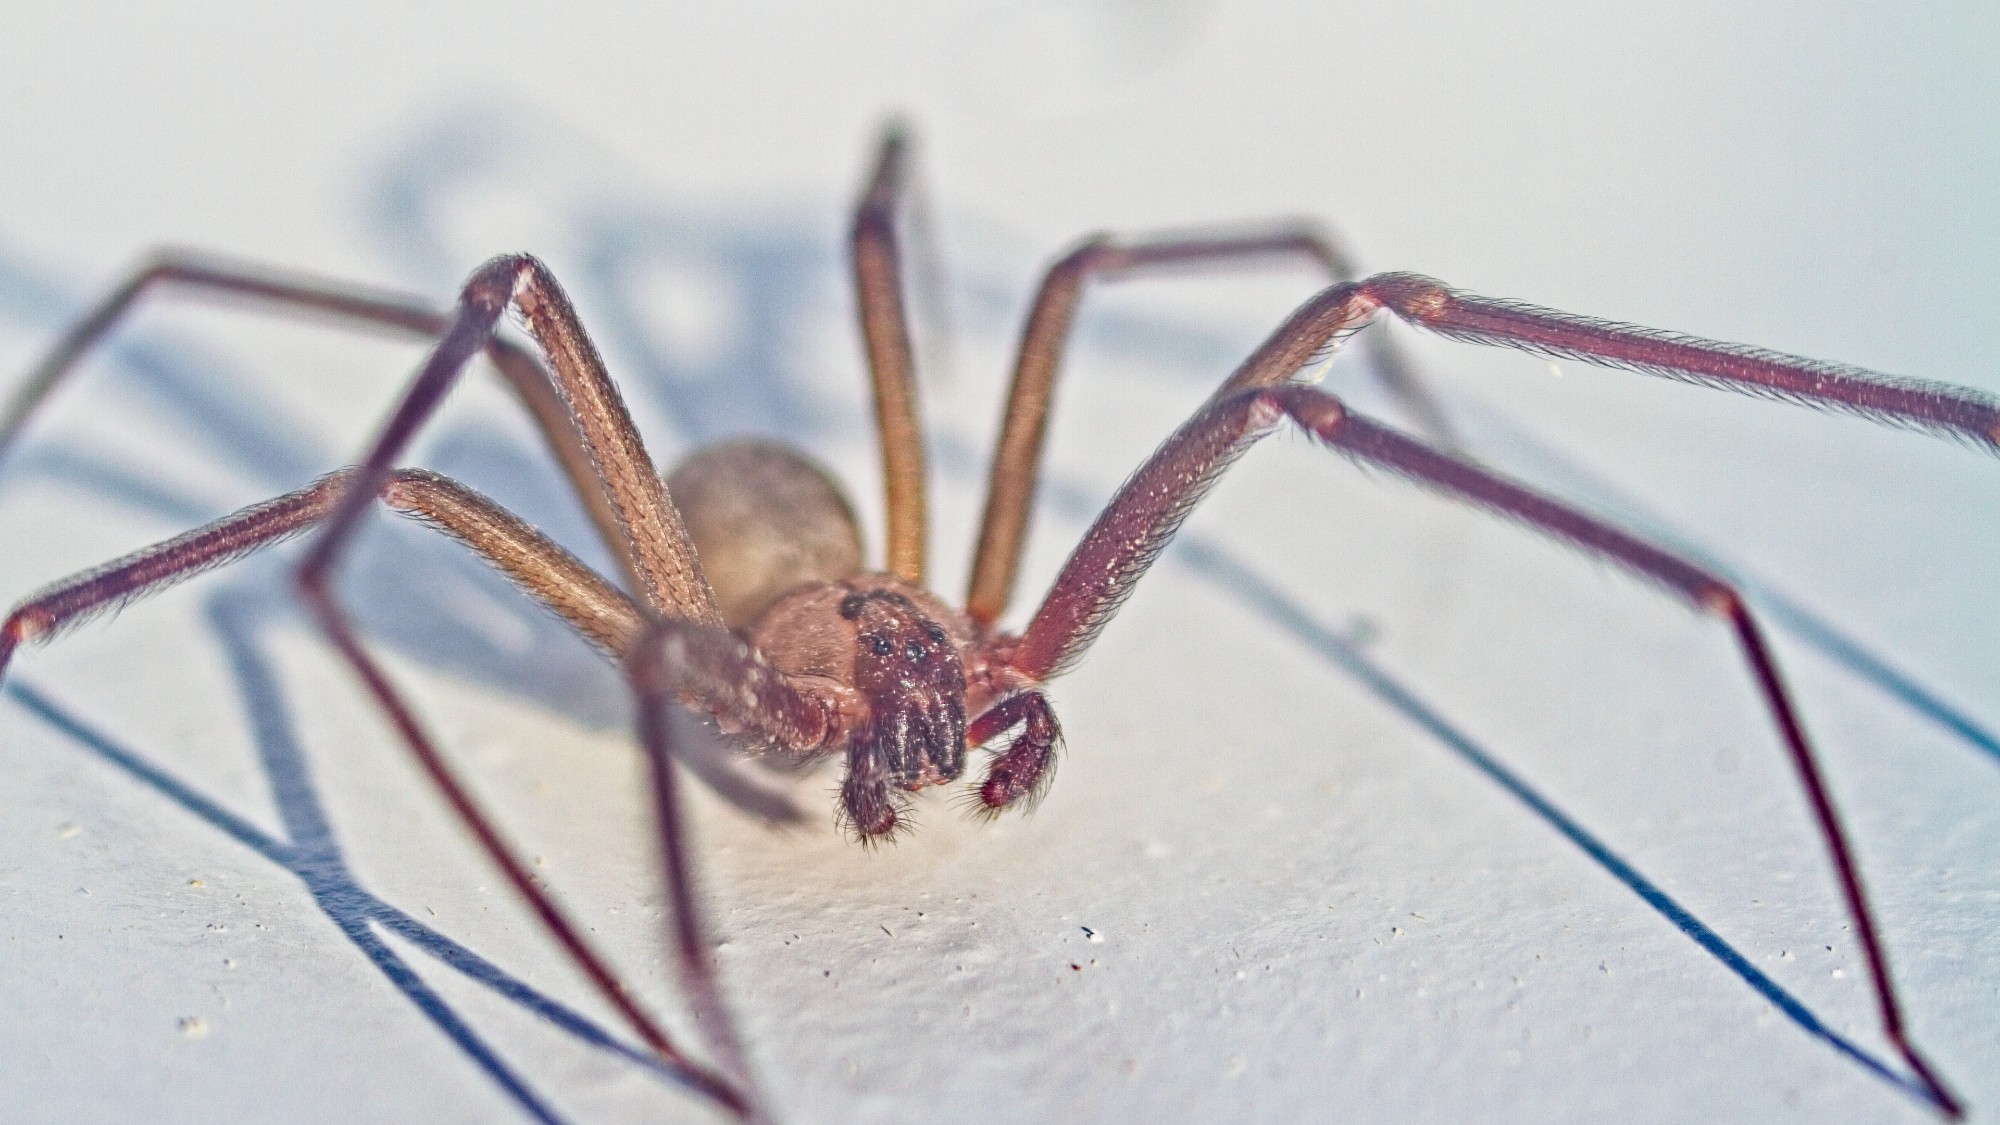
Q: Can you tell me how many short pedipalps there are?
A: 2